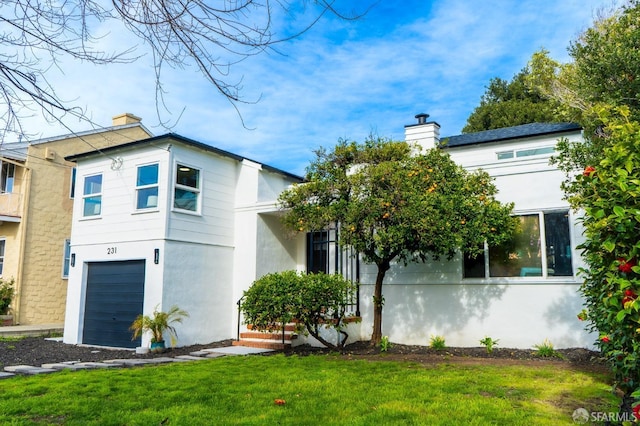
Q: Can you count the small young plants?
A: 4